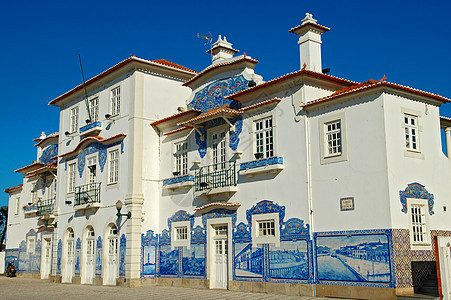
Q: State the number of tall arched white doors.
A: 3